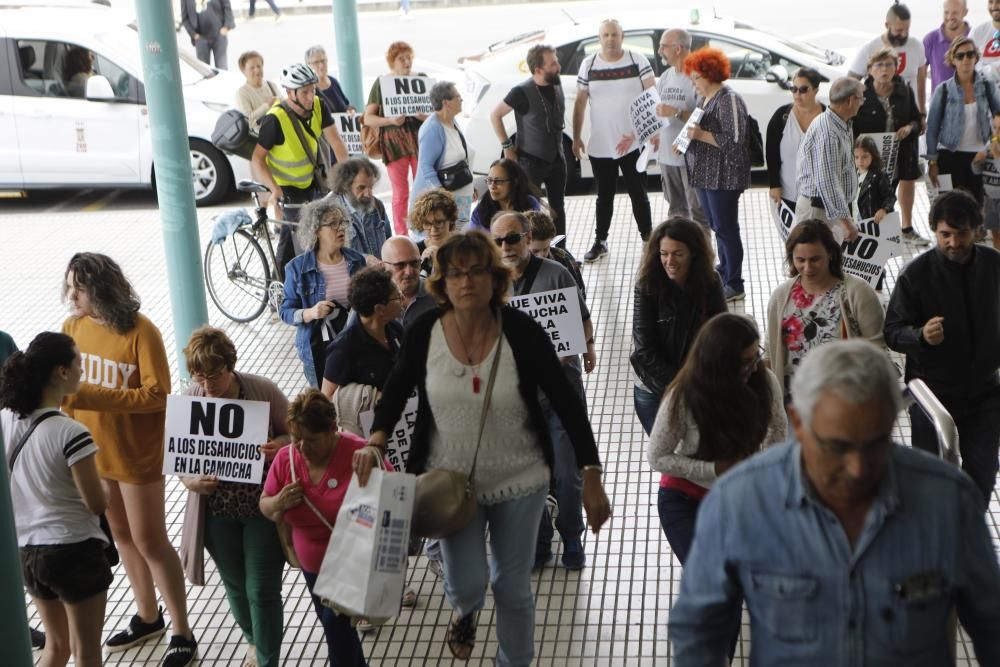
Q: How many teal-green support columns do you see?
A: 3